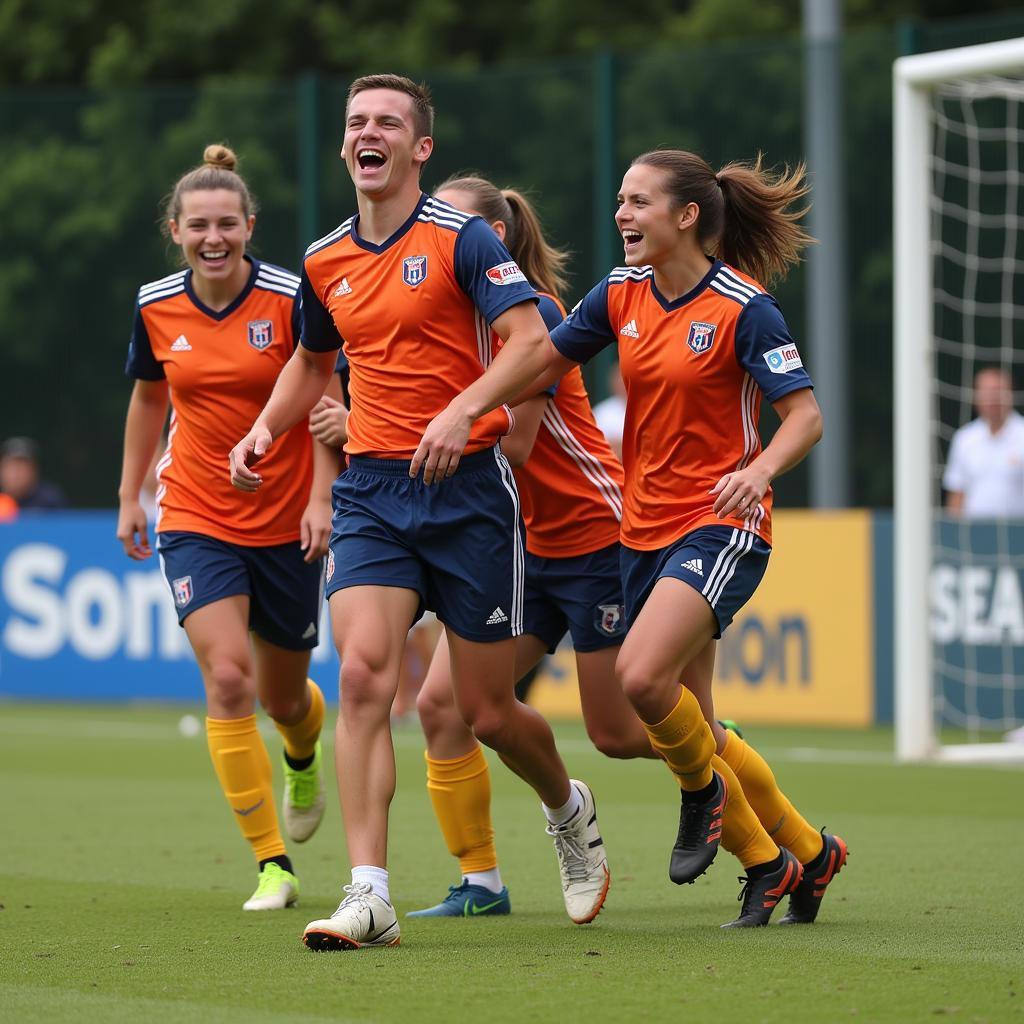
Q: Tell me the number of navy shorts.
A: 4